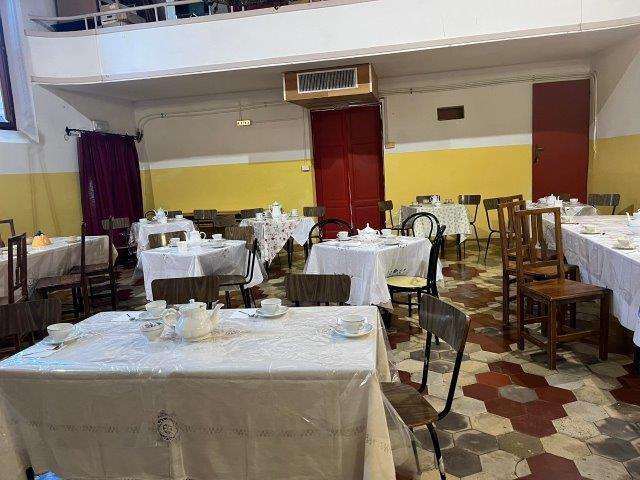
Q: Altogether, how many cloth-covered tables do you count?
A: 9